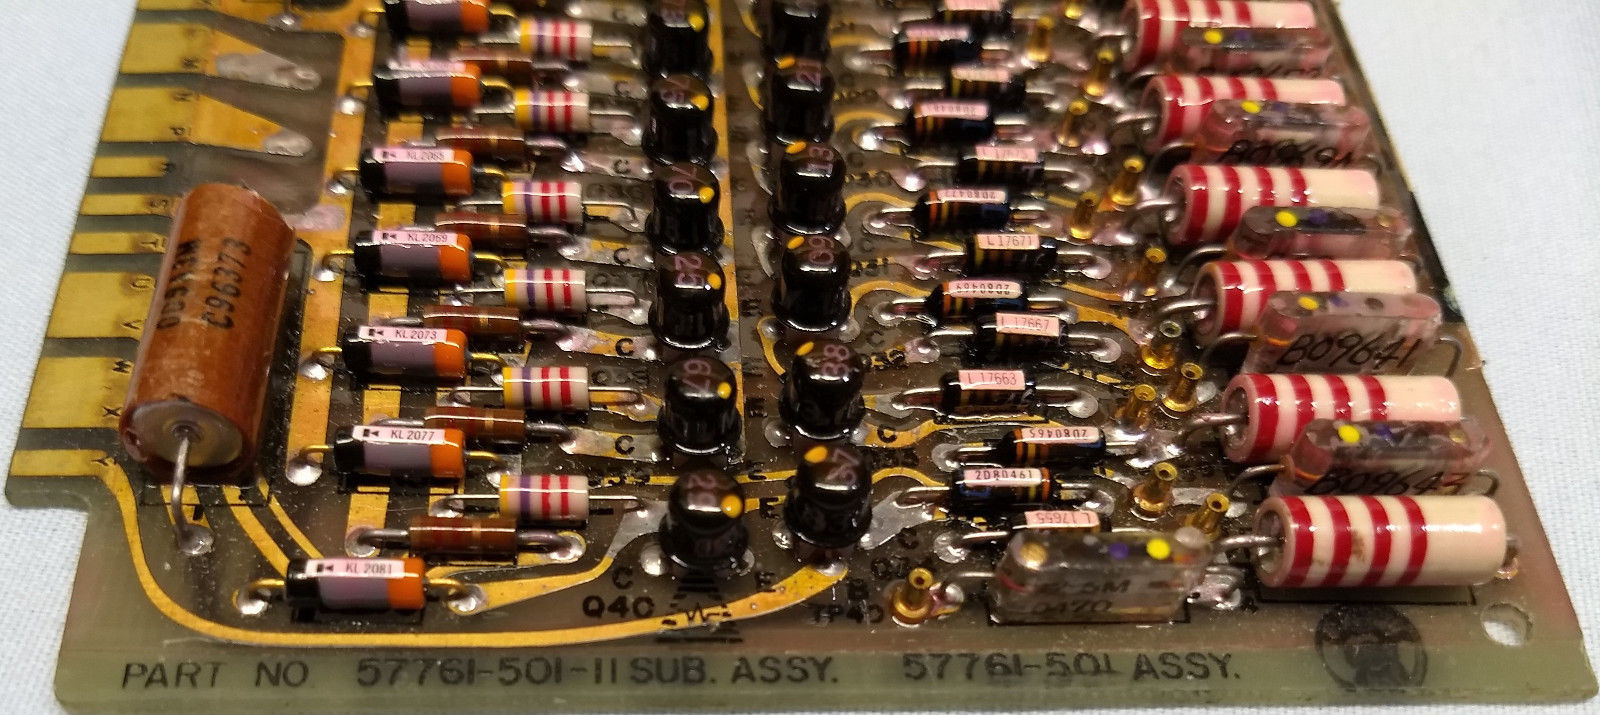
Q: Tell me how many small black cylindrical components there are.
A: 12